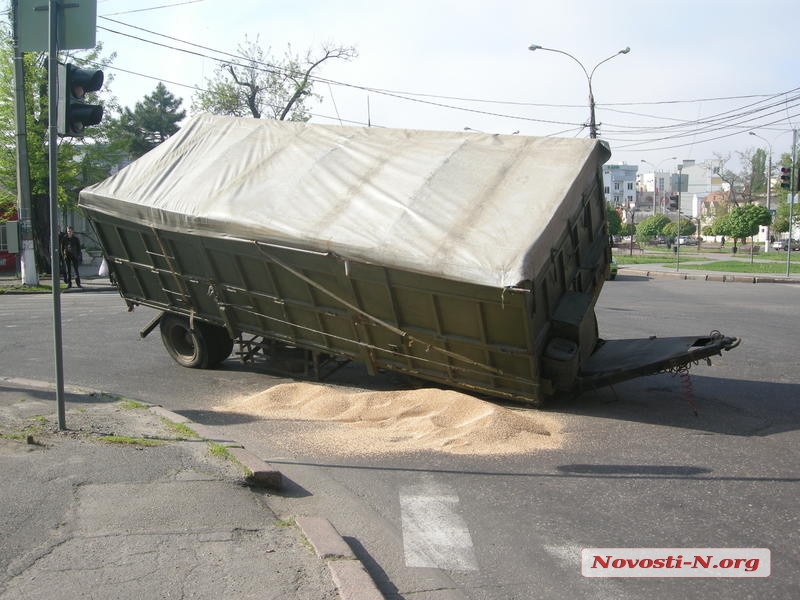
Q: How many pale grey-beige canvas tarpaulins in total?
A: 1